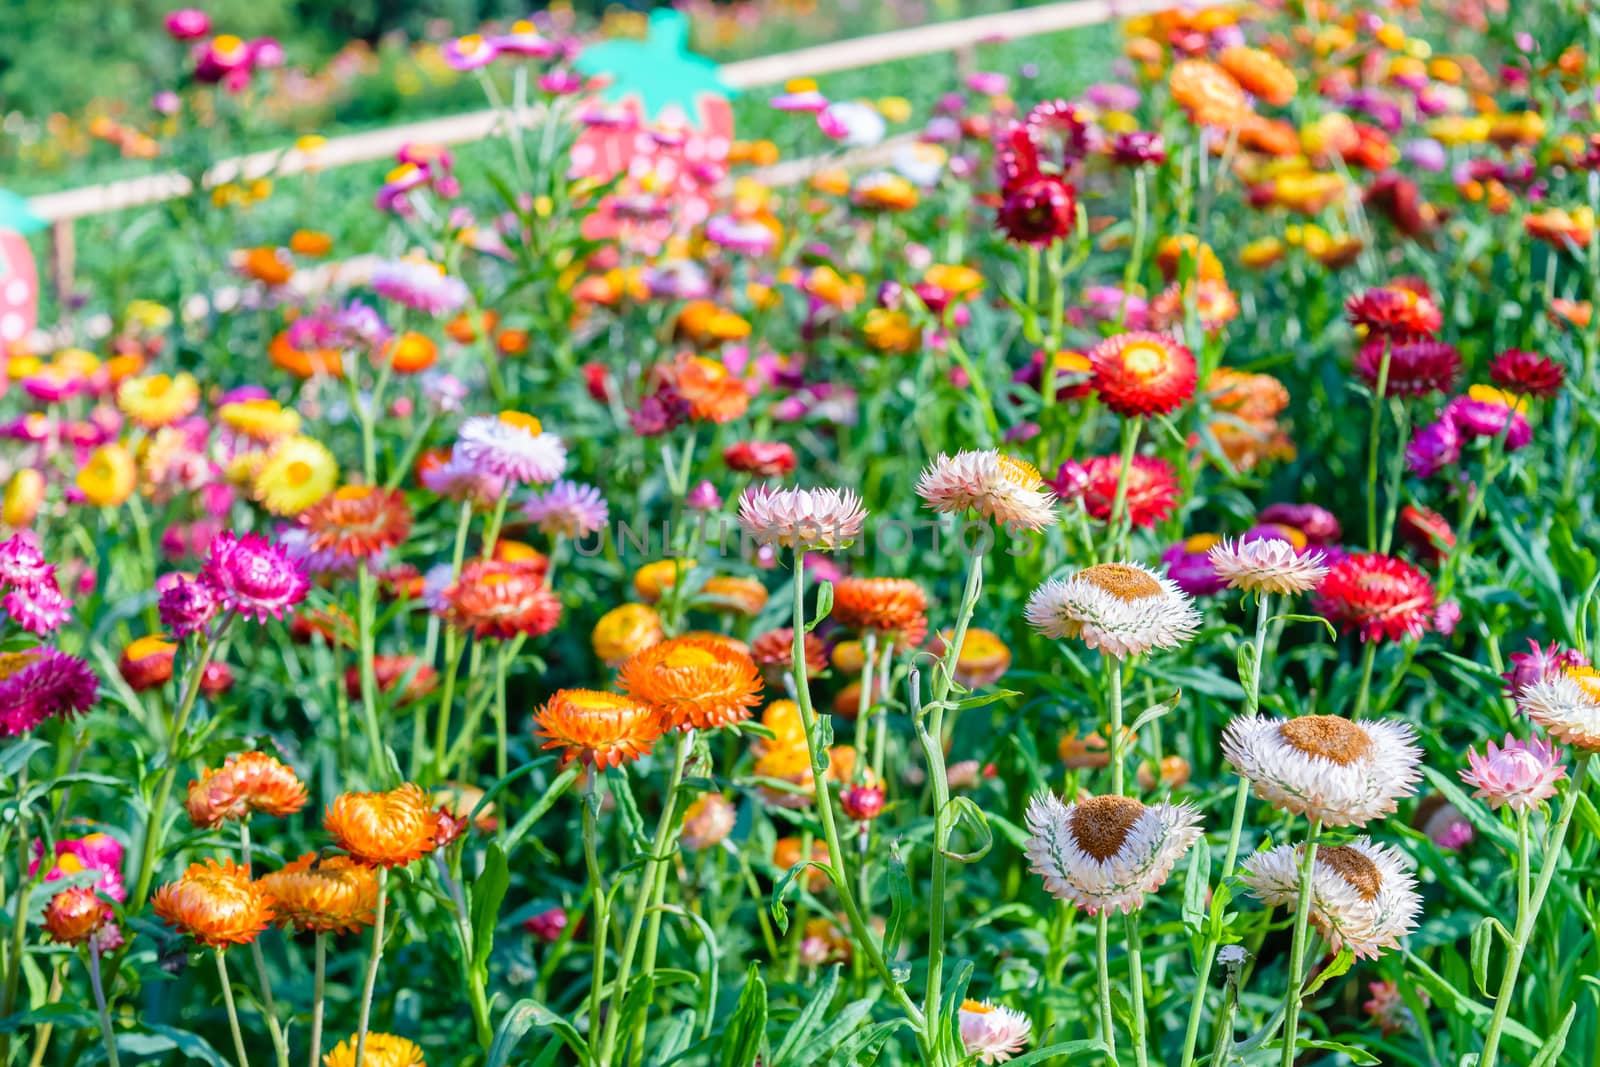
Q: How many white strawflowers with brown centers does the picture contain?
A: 4